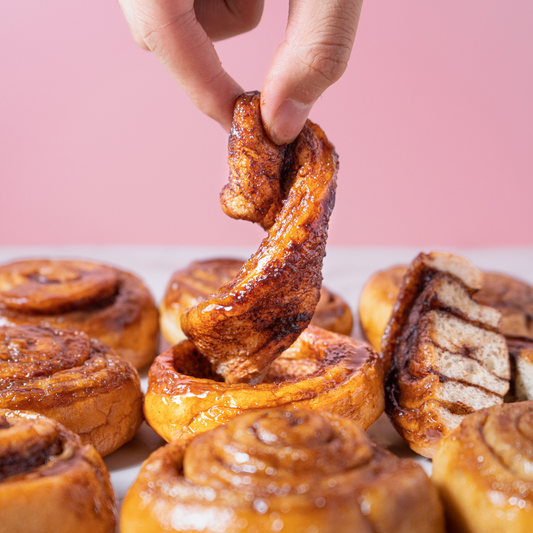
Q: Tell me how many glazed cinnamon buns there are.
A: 9